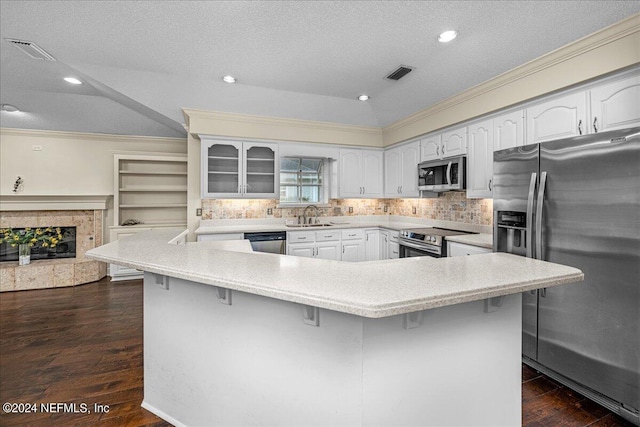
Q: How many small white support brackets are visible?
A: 5